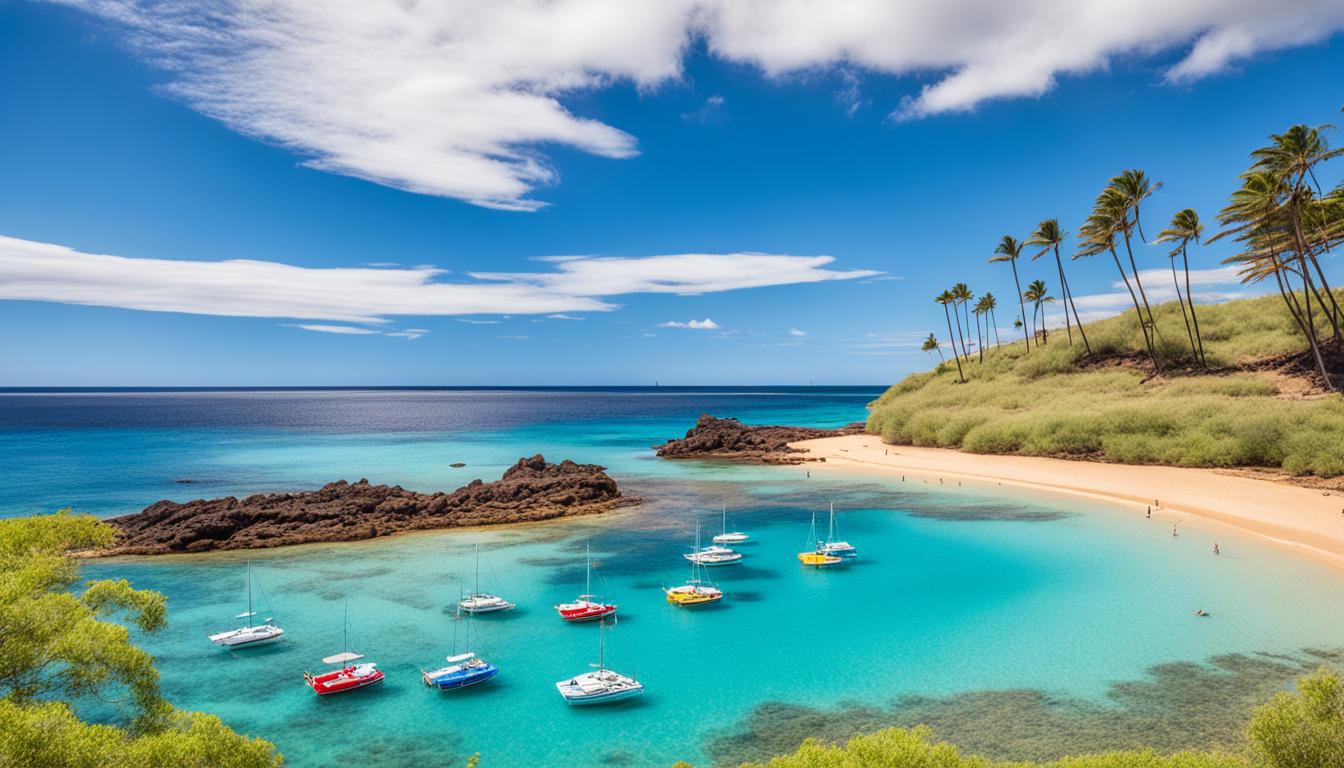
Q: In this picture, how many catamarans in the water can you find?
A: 11